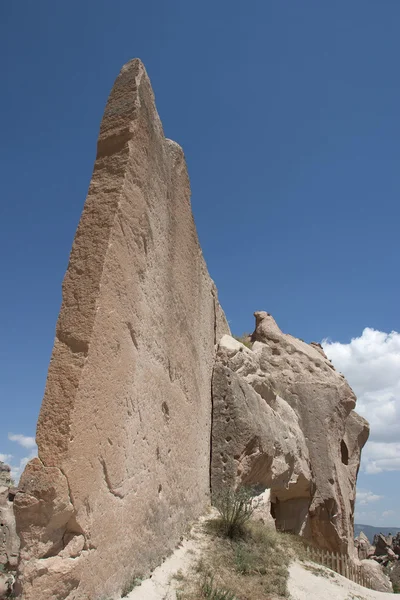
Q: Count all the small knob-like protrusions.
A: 1